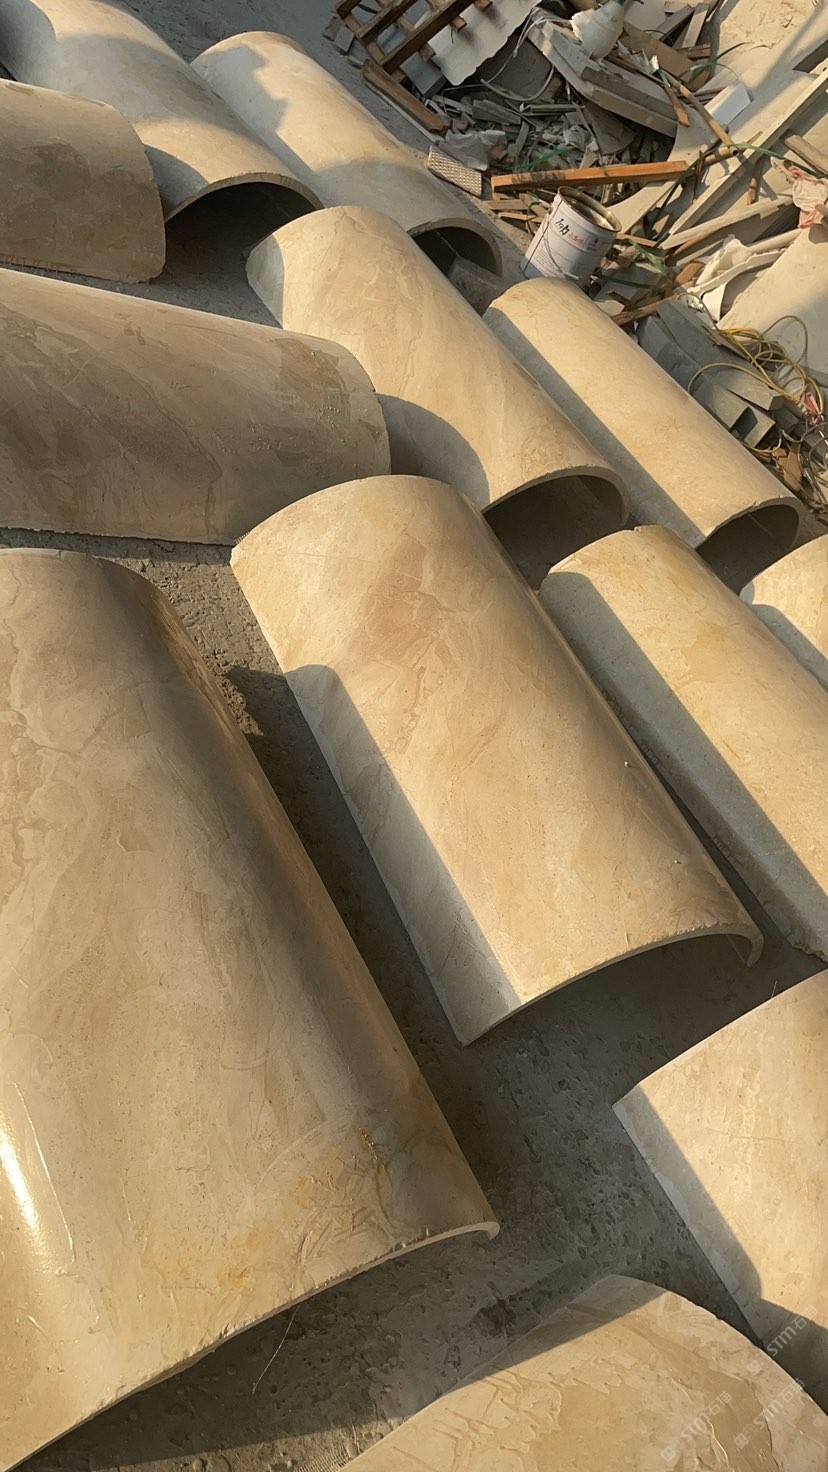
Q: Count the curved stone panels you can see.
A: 12